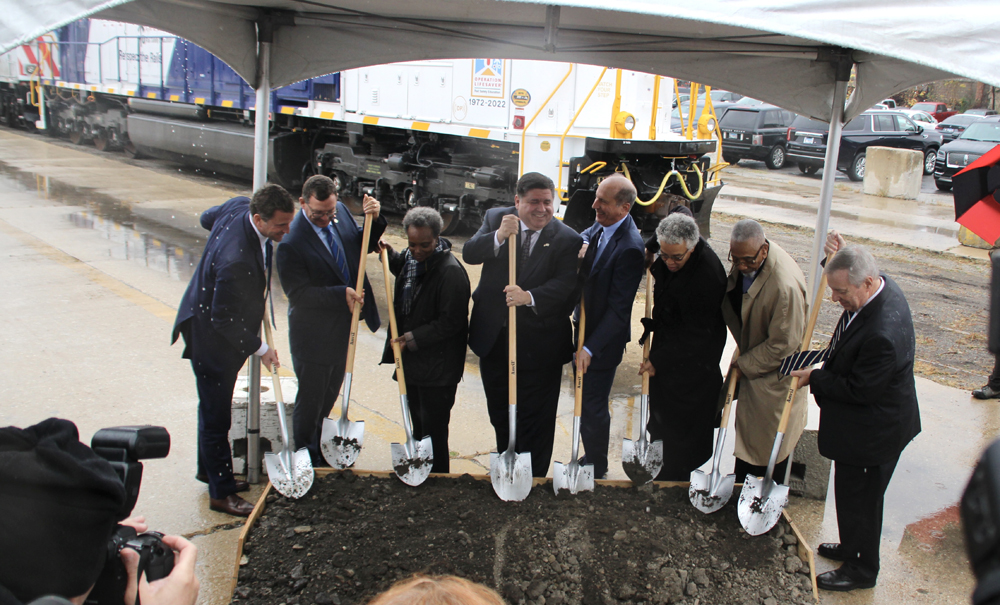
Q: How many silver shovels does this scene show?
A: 8